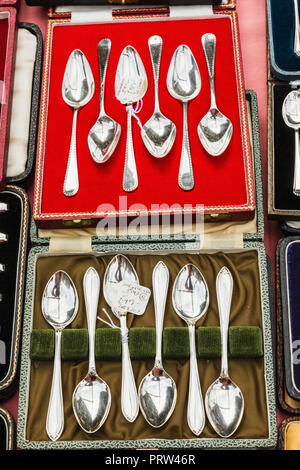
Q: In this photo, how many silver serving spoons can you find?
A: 12